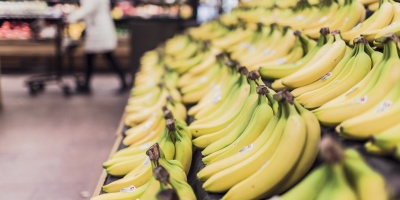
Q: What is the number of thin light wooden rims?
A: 1